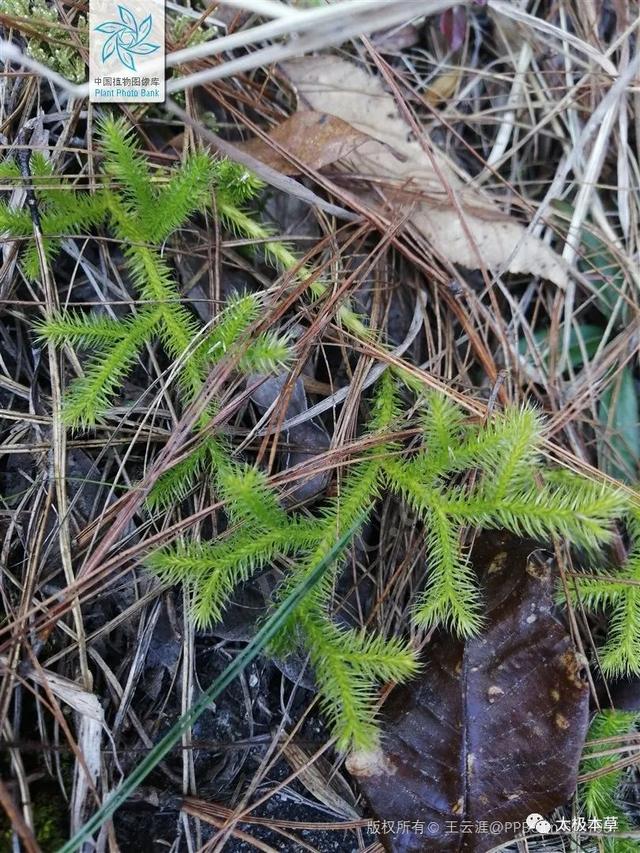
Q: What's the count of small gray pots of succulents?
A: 0